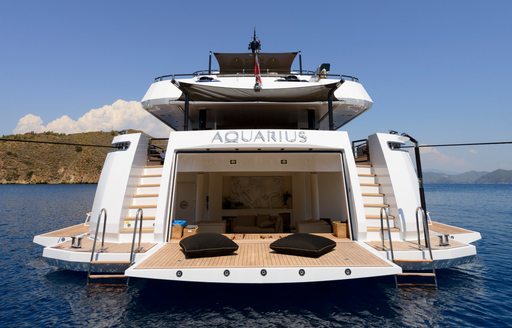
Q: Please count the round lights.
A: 5